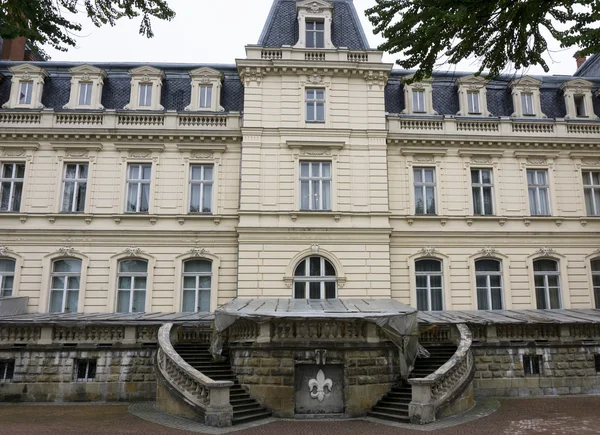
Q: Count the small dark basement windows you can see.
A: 4